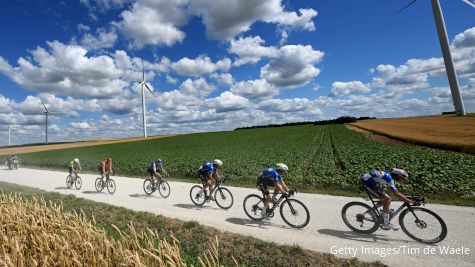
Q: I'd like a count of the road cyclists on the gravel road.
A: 6